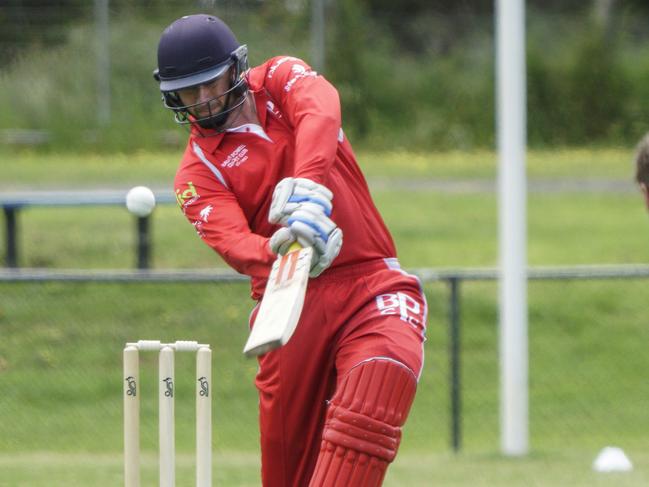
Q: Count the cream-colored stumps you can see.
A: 3